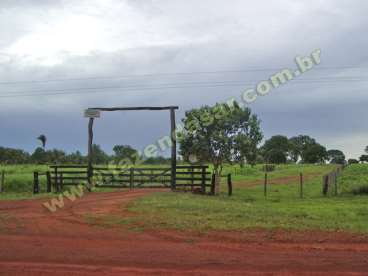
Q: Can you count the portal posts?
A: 2